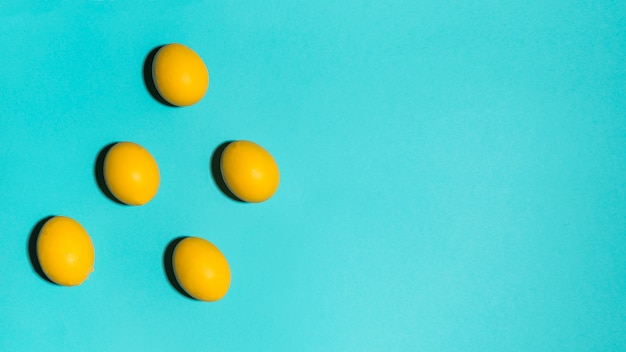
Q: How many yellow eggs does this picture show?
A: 5